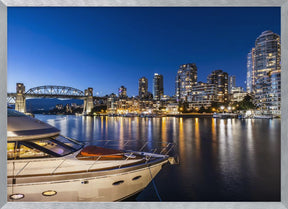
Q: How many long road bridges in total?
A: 1